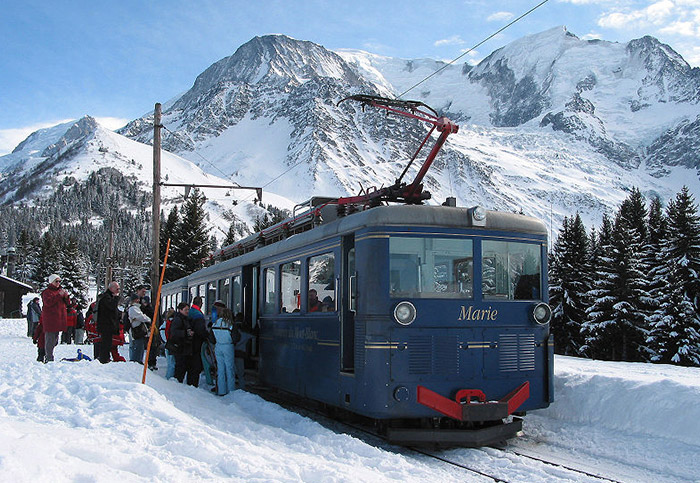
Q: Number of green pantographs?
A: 0